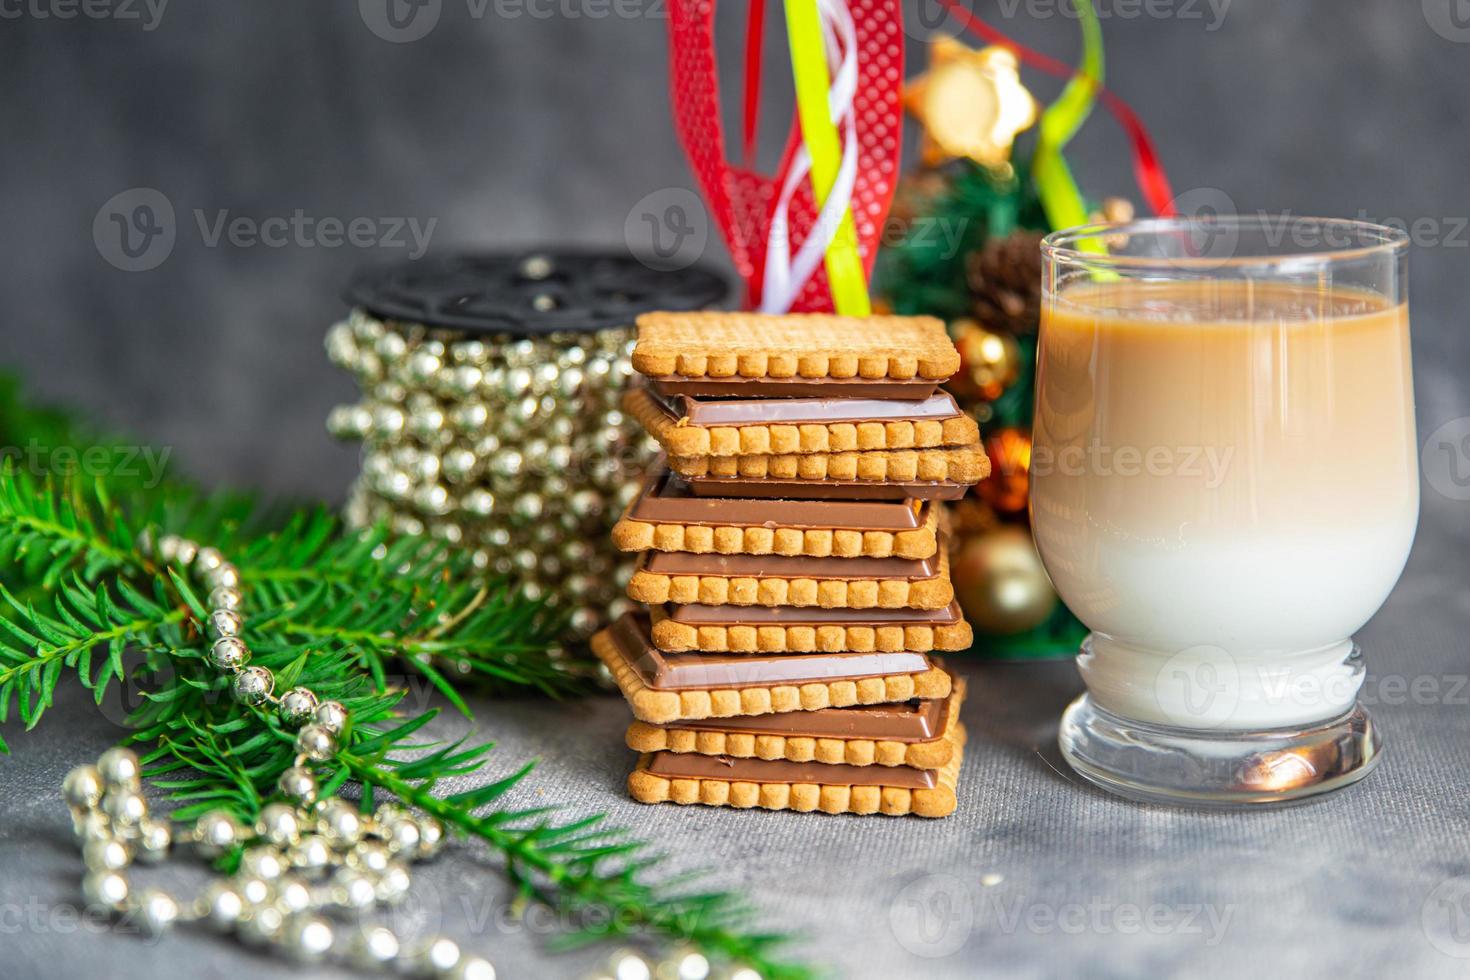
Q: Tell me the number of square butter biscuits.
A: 9